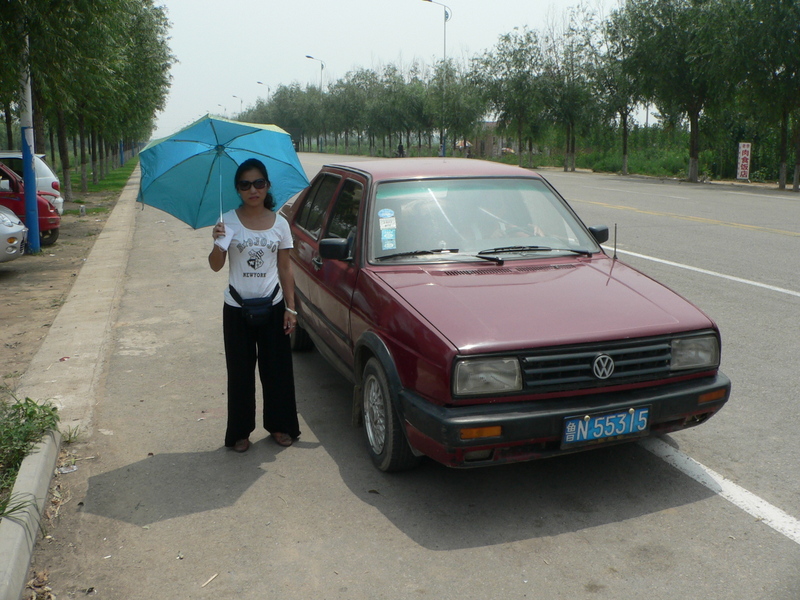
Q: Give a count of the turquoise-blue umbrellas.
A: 1